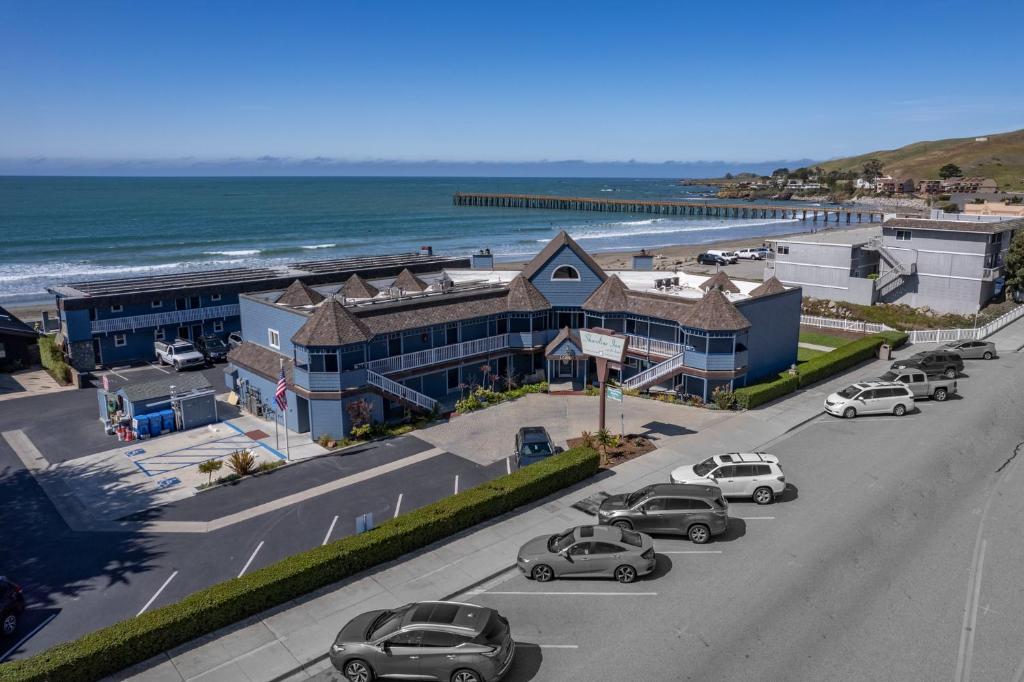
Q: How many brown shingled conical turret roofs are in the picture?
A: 9